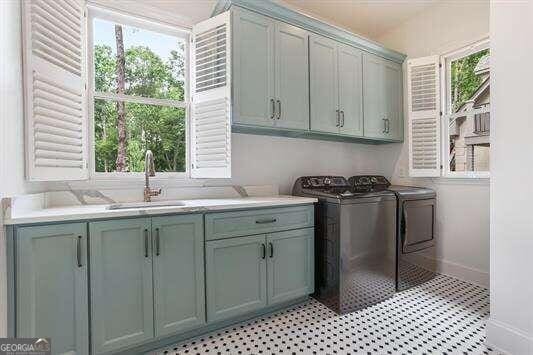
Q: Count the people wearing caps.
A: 0